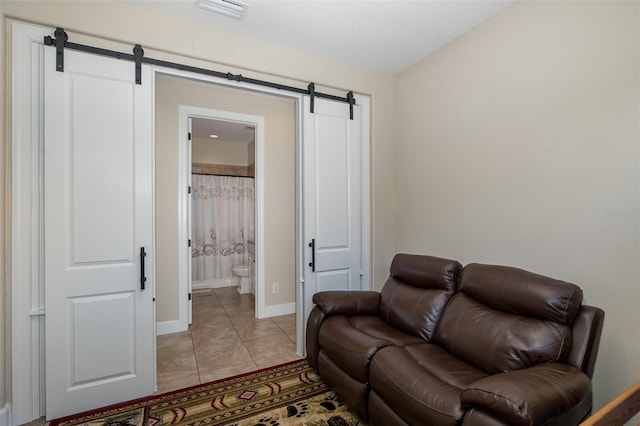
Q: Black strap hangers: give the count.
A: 4